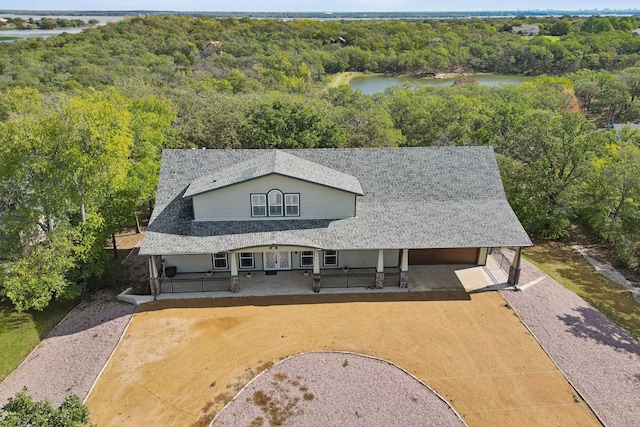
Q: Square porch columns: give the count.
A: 6